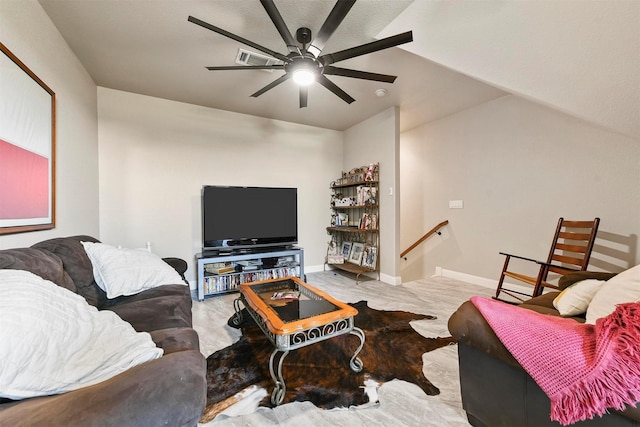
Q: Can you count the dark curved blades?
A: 9